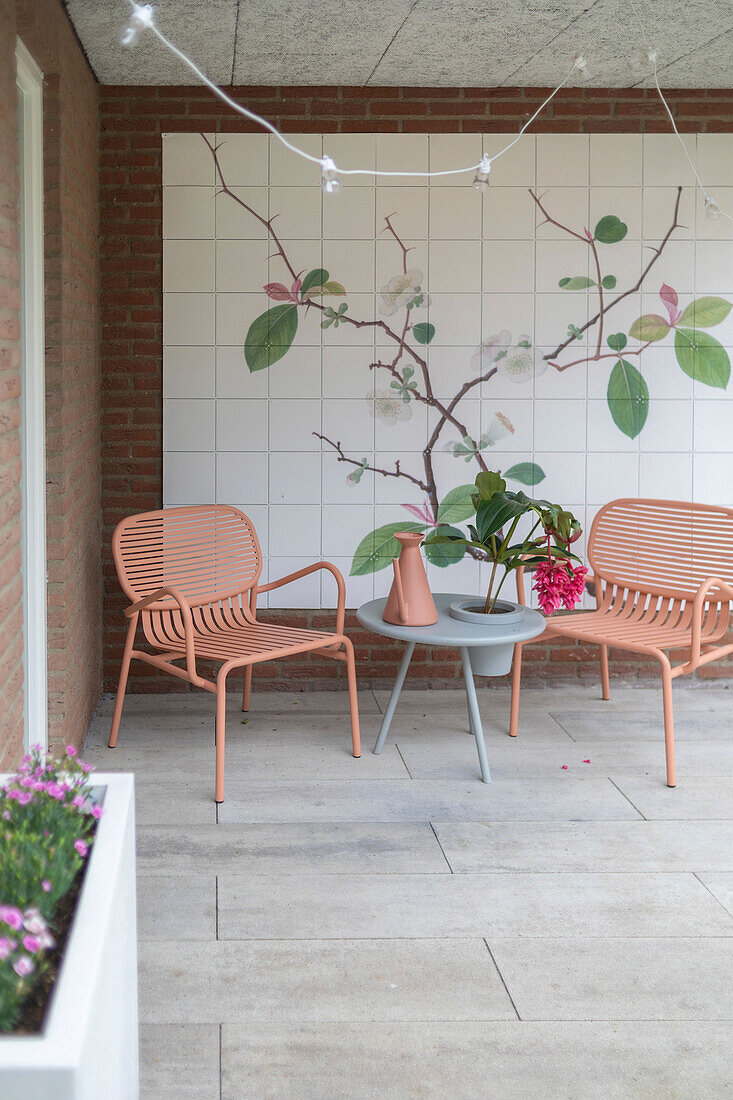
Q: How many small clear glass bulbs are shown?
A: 6